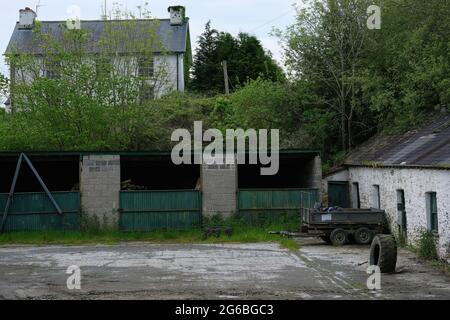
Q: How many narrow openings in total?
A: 4